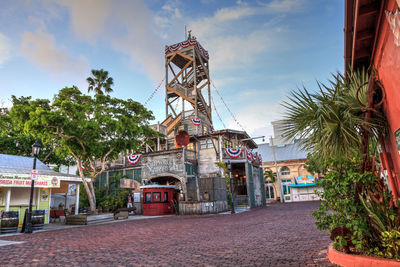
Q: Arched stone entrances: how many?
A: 1